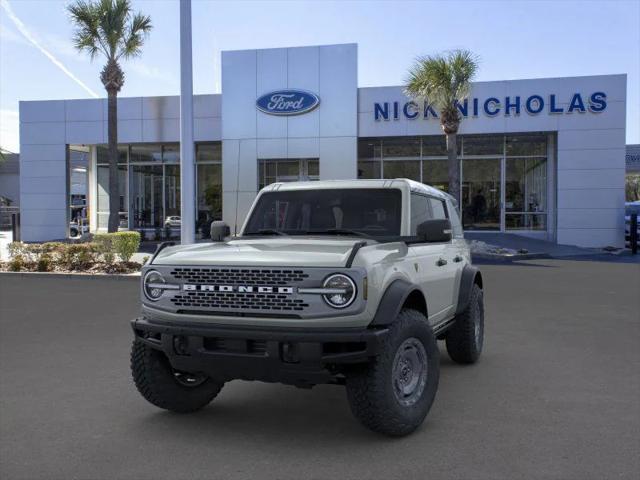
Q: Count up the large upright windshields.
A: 1